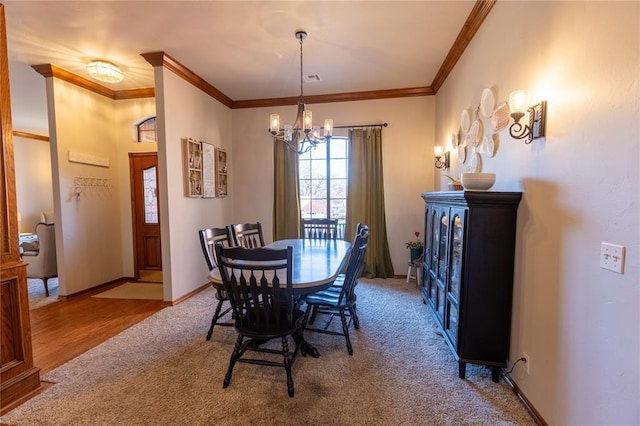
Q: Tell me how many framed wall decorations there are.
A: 3